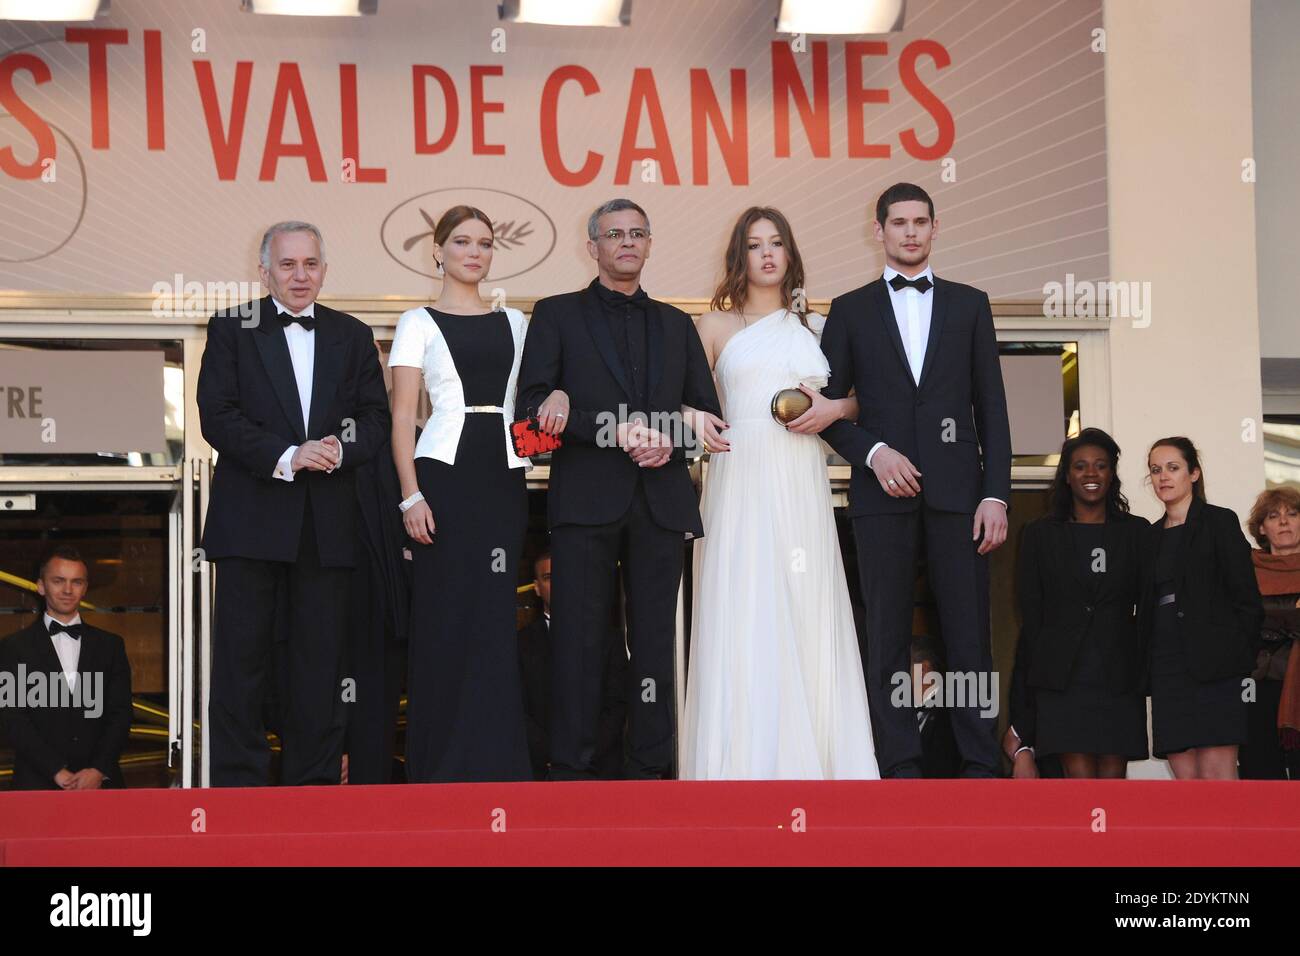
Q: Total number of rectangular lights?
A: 4